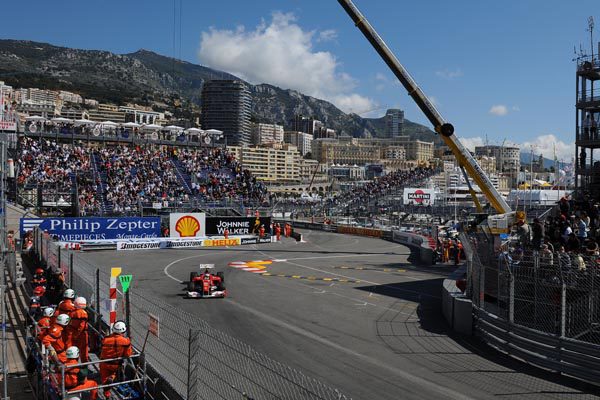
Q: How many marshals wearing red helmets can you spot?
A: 2